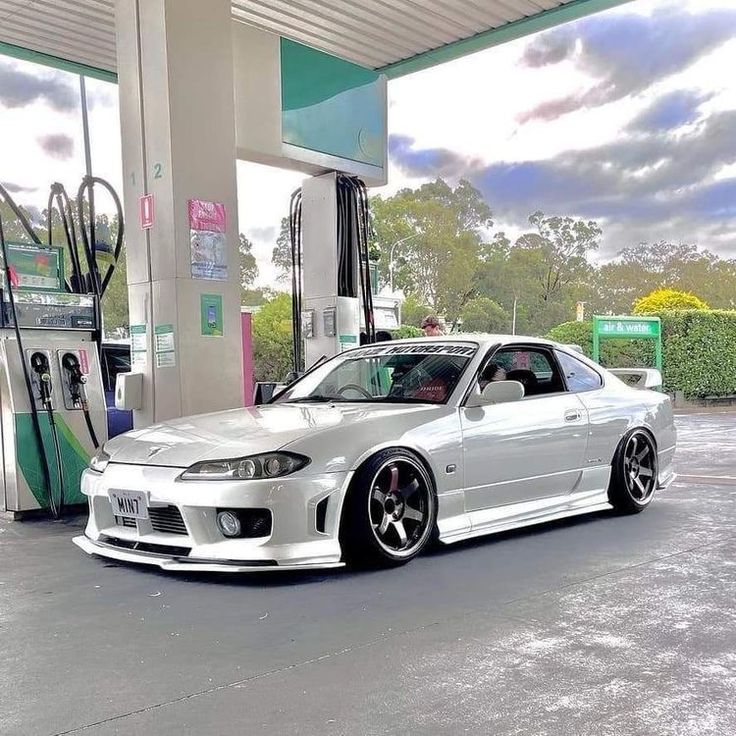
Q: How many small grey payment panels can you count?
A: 2